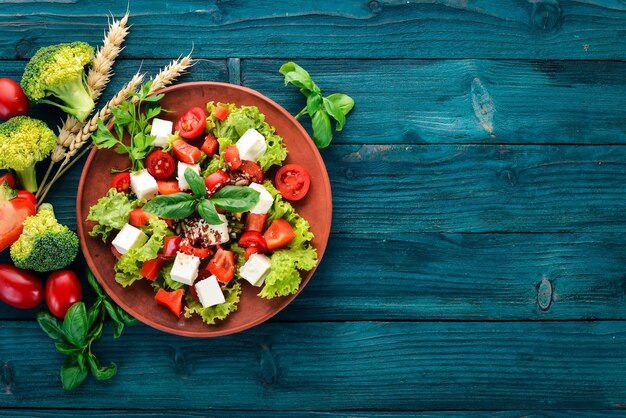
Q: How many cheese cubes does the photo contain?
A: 10